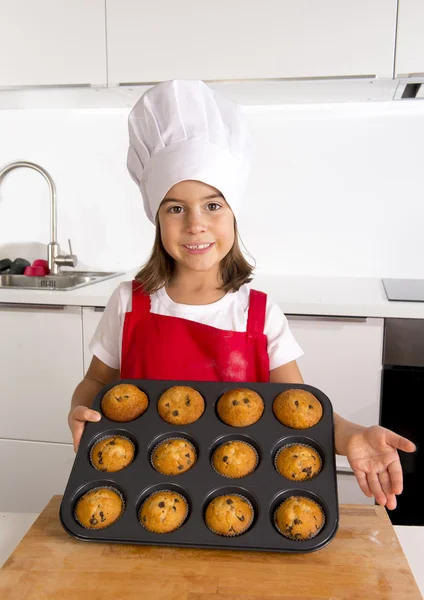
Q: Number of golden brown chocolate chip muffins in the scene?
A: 12